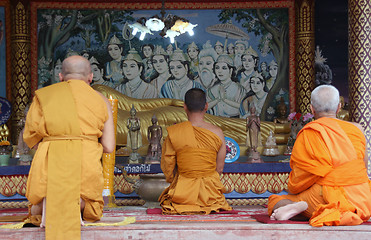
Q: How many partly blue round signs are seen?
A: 2